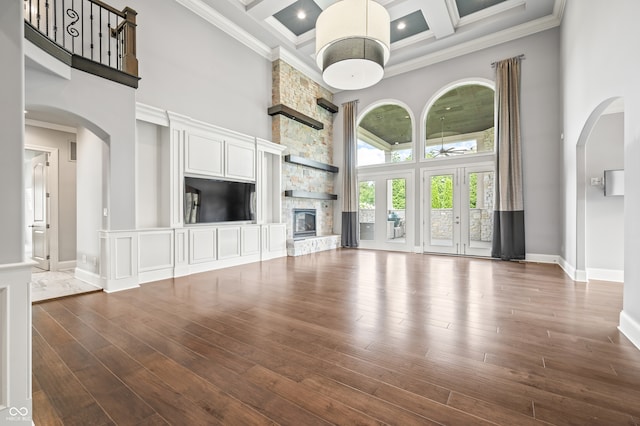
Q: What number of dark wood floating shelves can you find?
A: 4